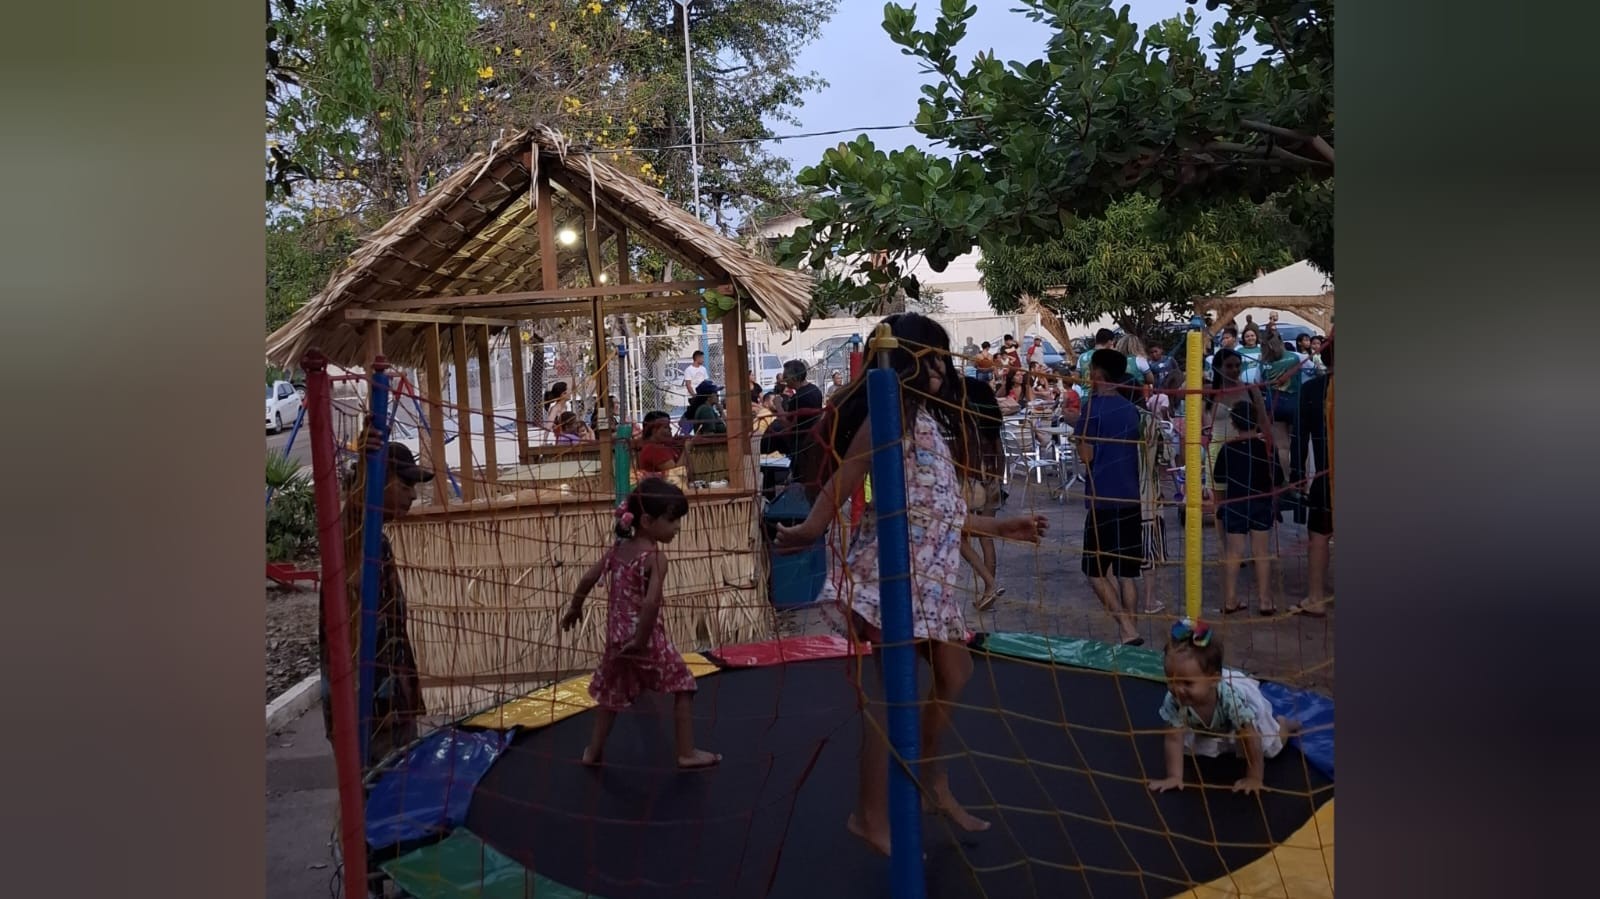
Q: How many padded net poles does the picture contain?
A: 6